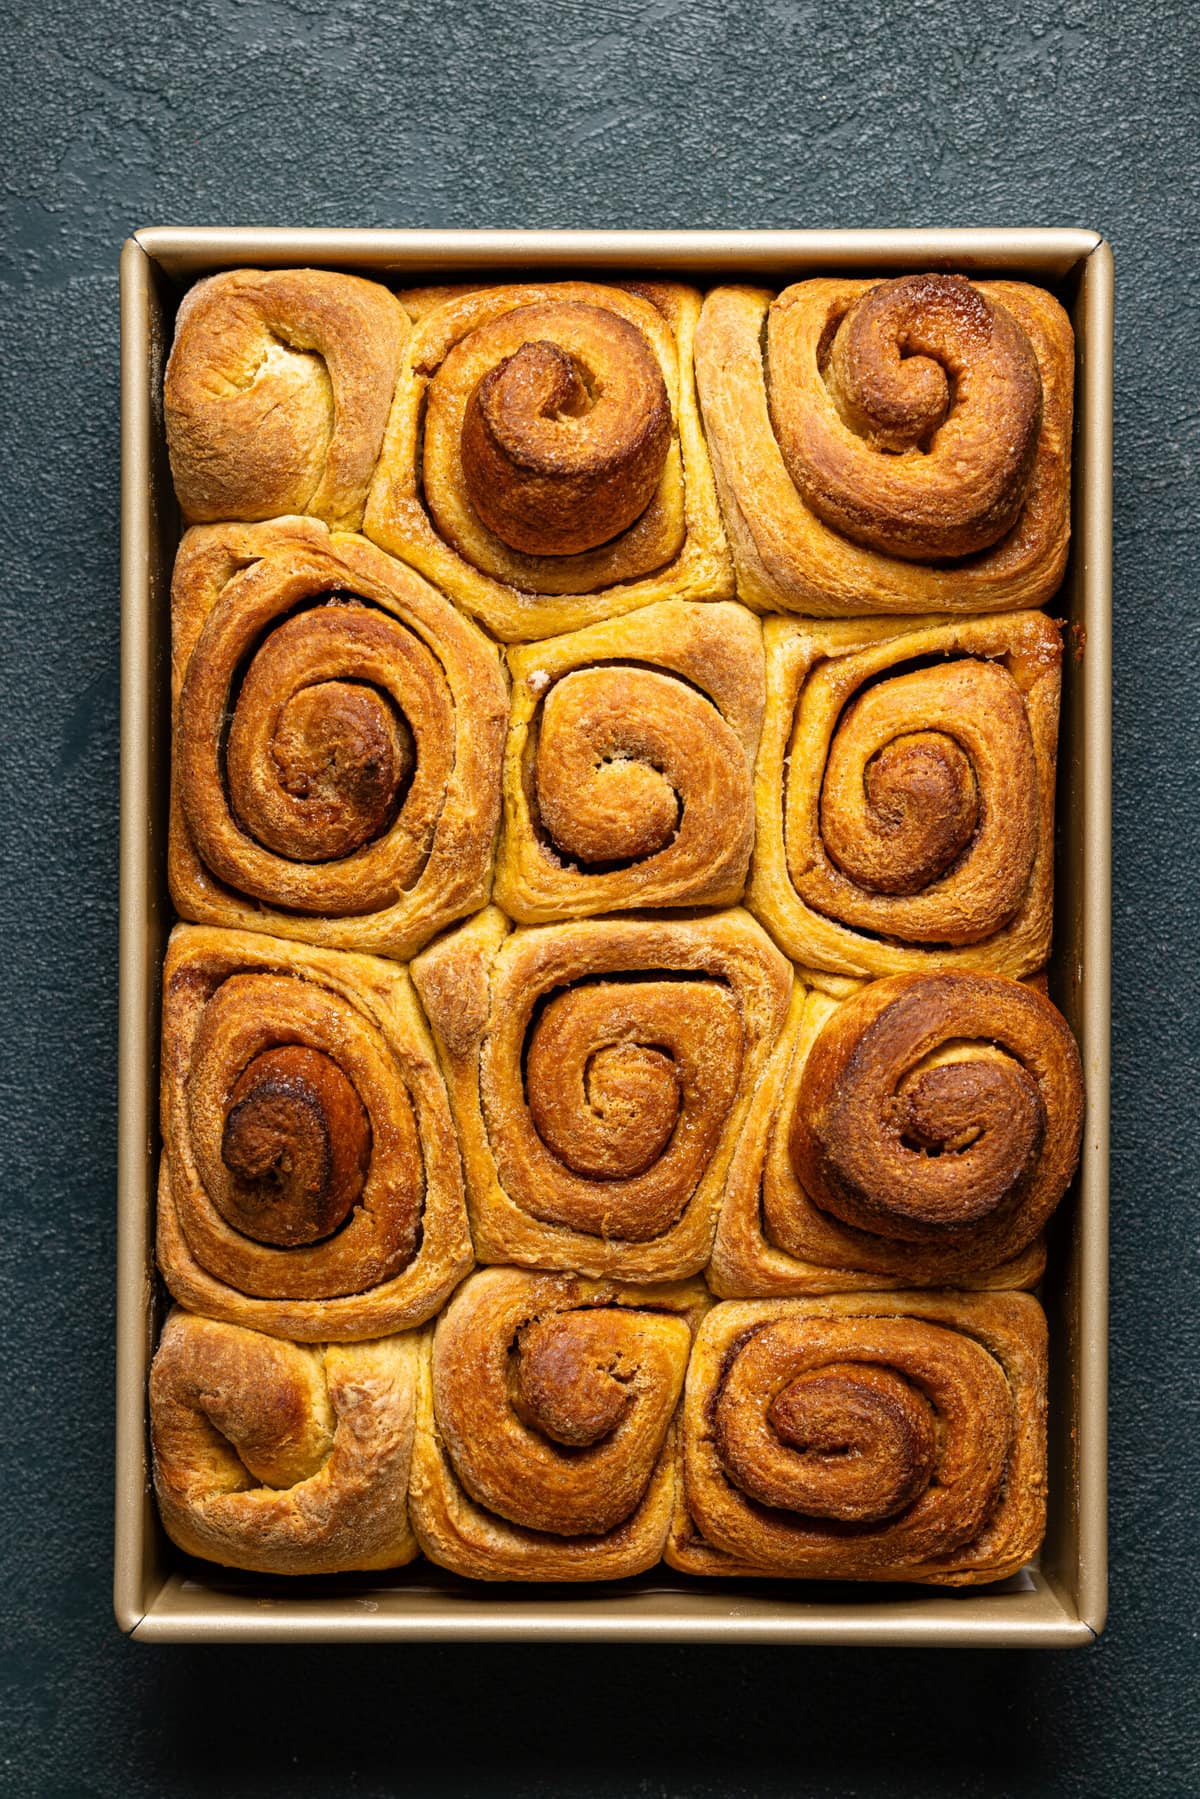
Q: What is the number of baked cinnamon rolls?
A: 12